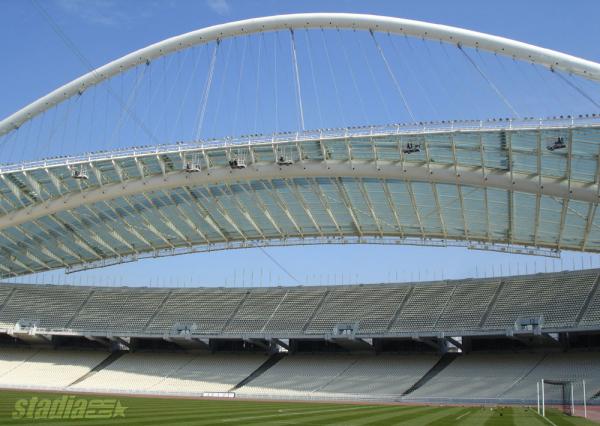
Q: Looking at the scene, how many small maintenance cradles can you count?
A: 6